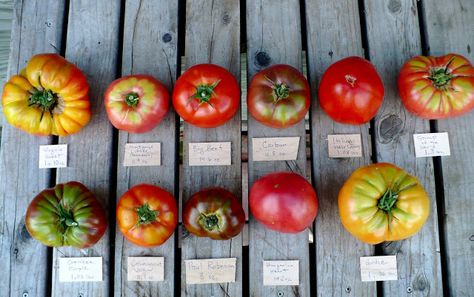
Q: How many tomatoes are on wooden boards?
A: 11